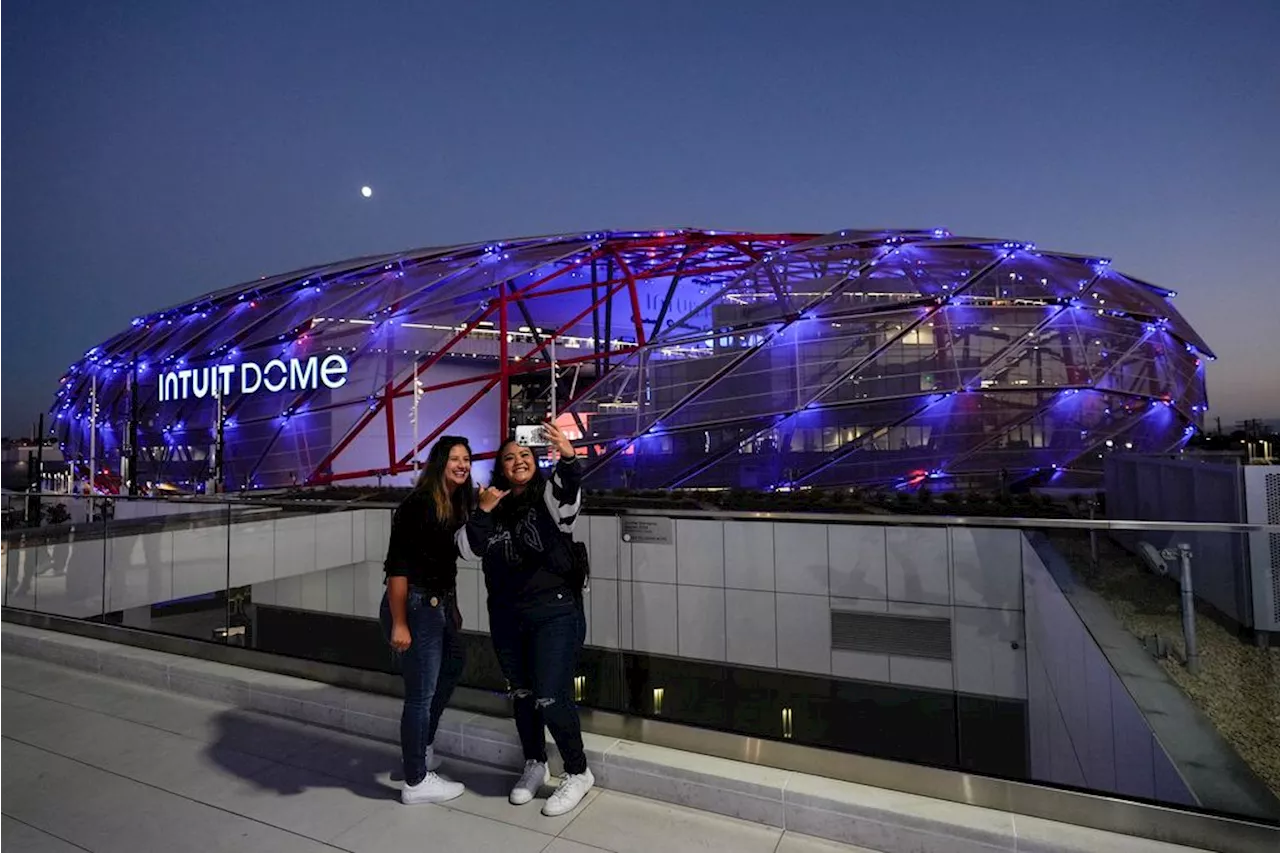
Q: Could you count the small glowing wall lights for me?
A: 3